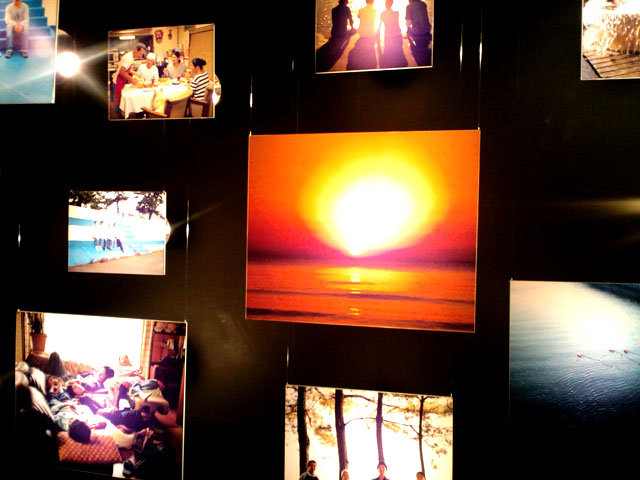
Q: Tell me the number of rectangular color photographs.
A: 9